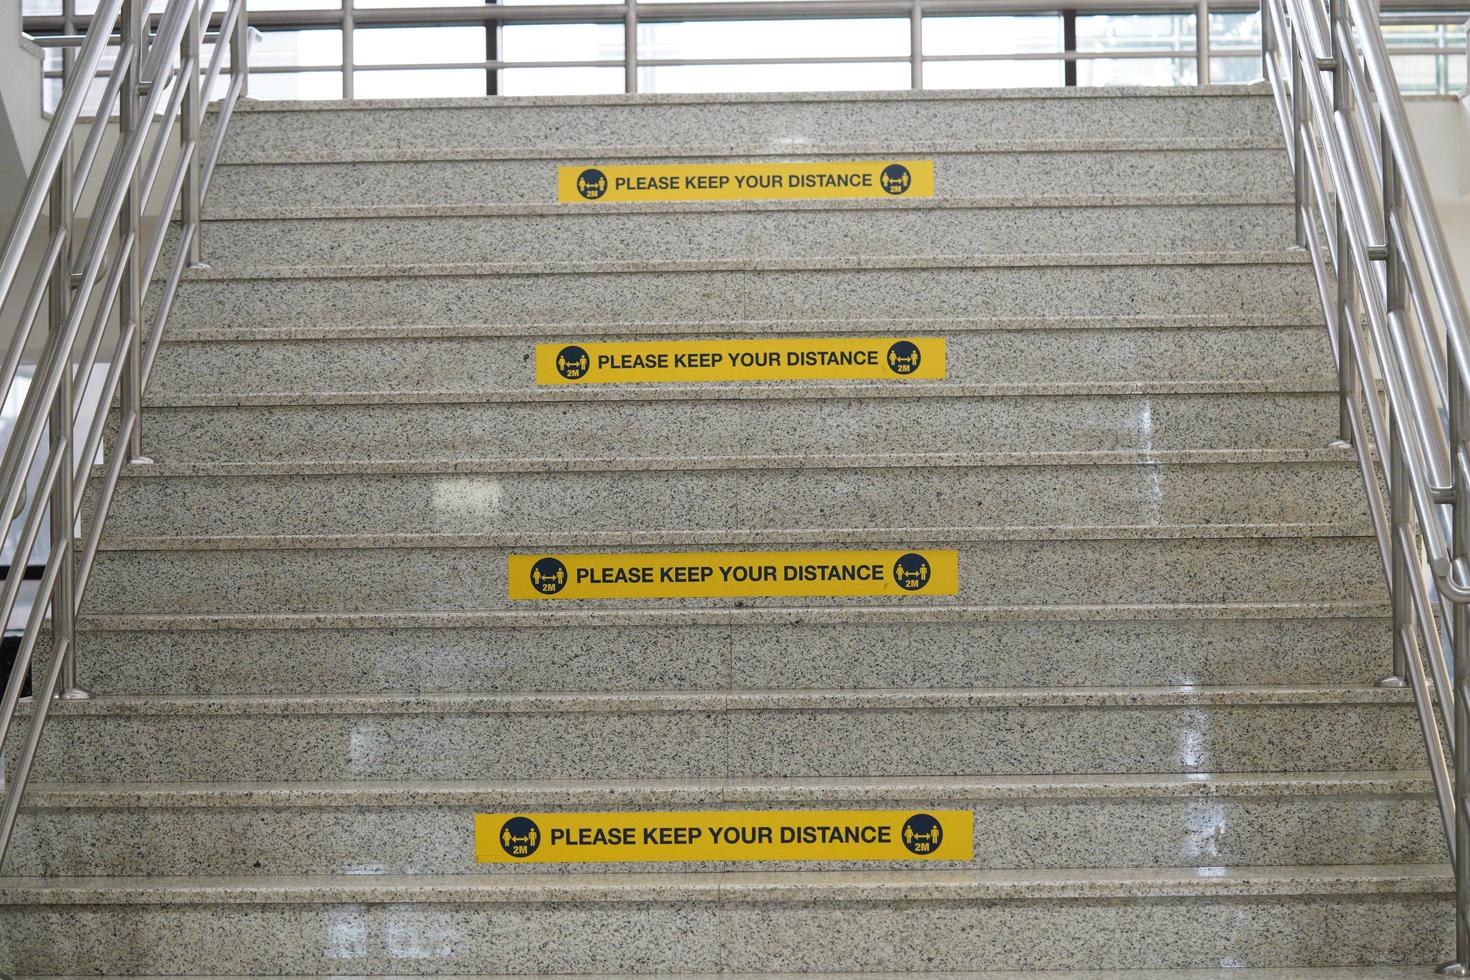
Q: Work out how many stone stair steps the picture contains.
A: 12